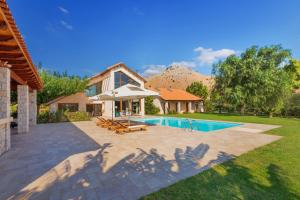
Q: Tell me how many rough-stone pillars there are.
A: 3